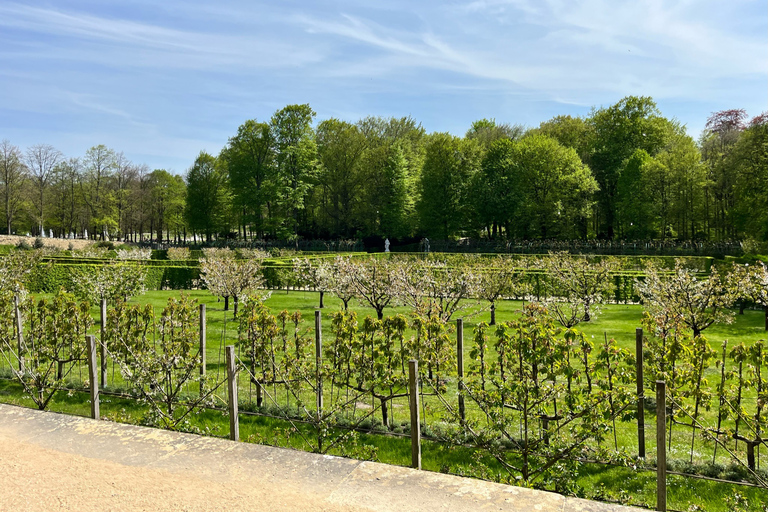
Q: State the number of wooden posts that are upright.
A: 10